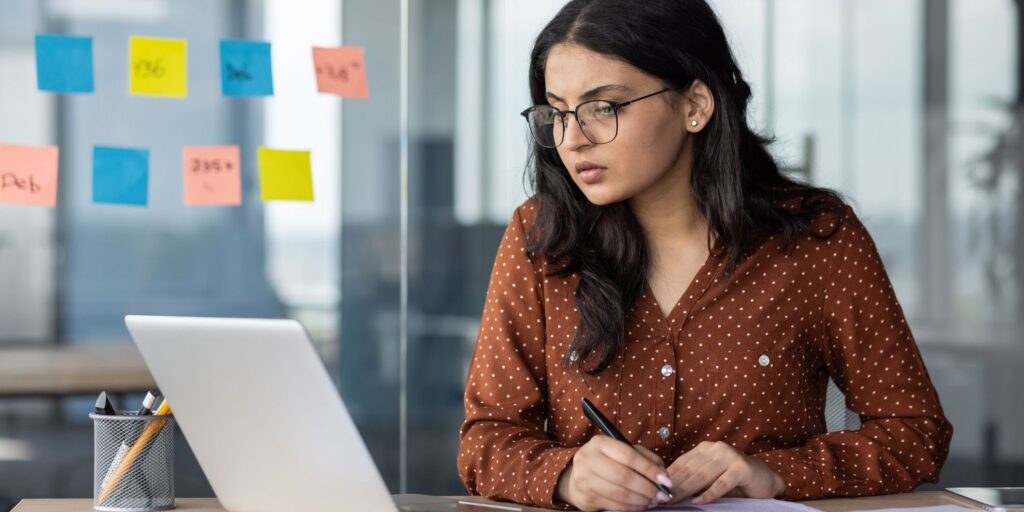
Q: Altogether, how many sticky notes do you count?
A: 8